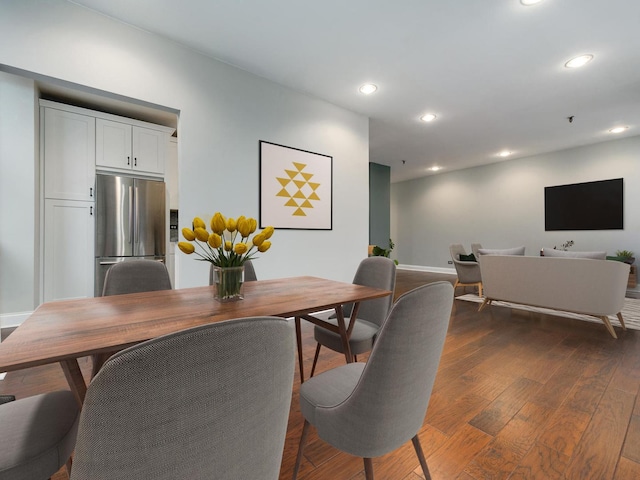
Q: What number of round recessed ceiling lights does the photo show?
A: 7